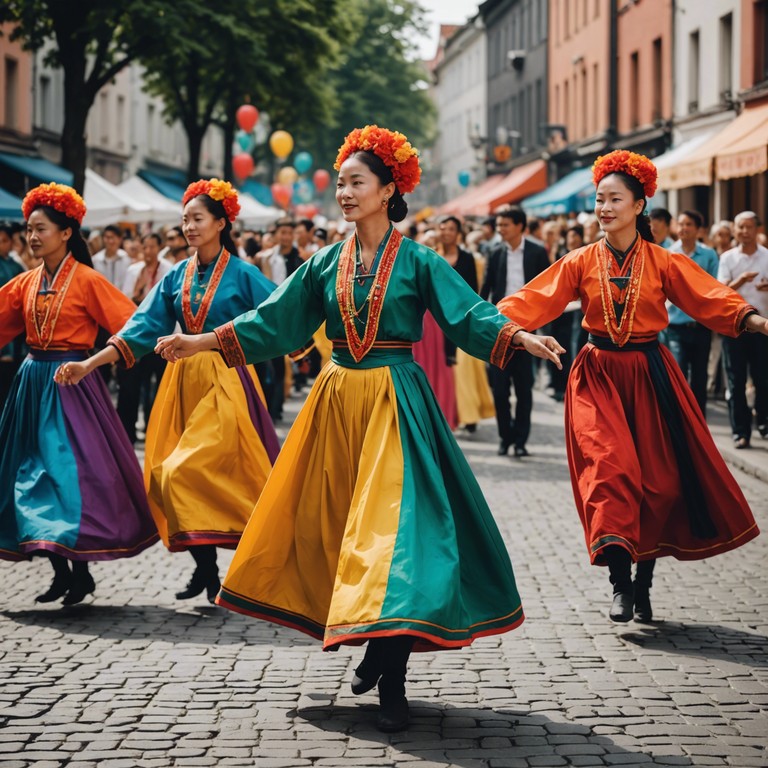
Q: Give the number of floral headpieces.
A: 4